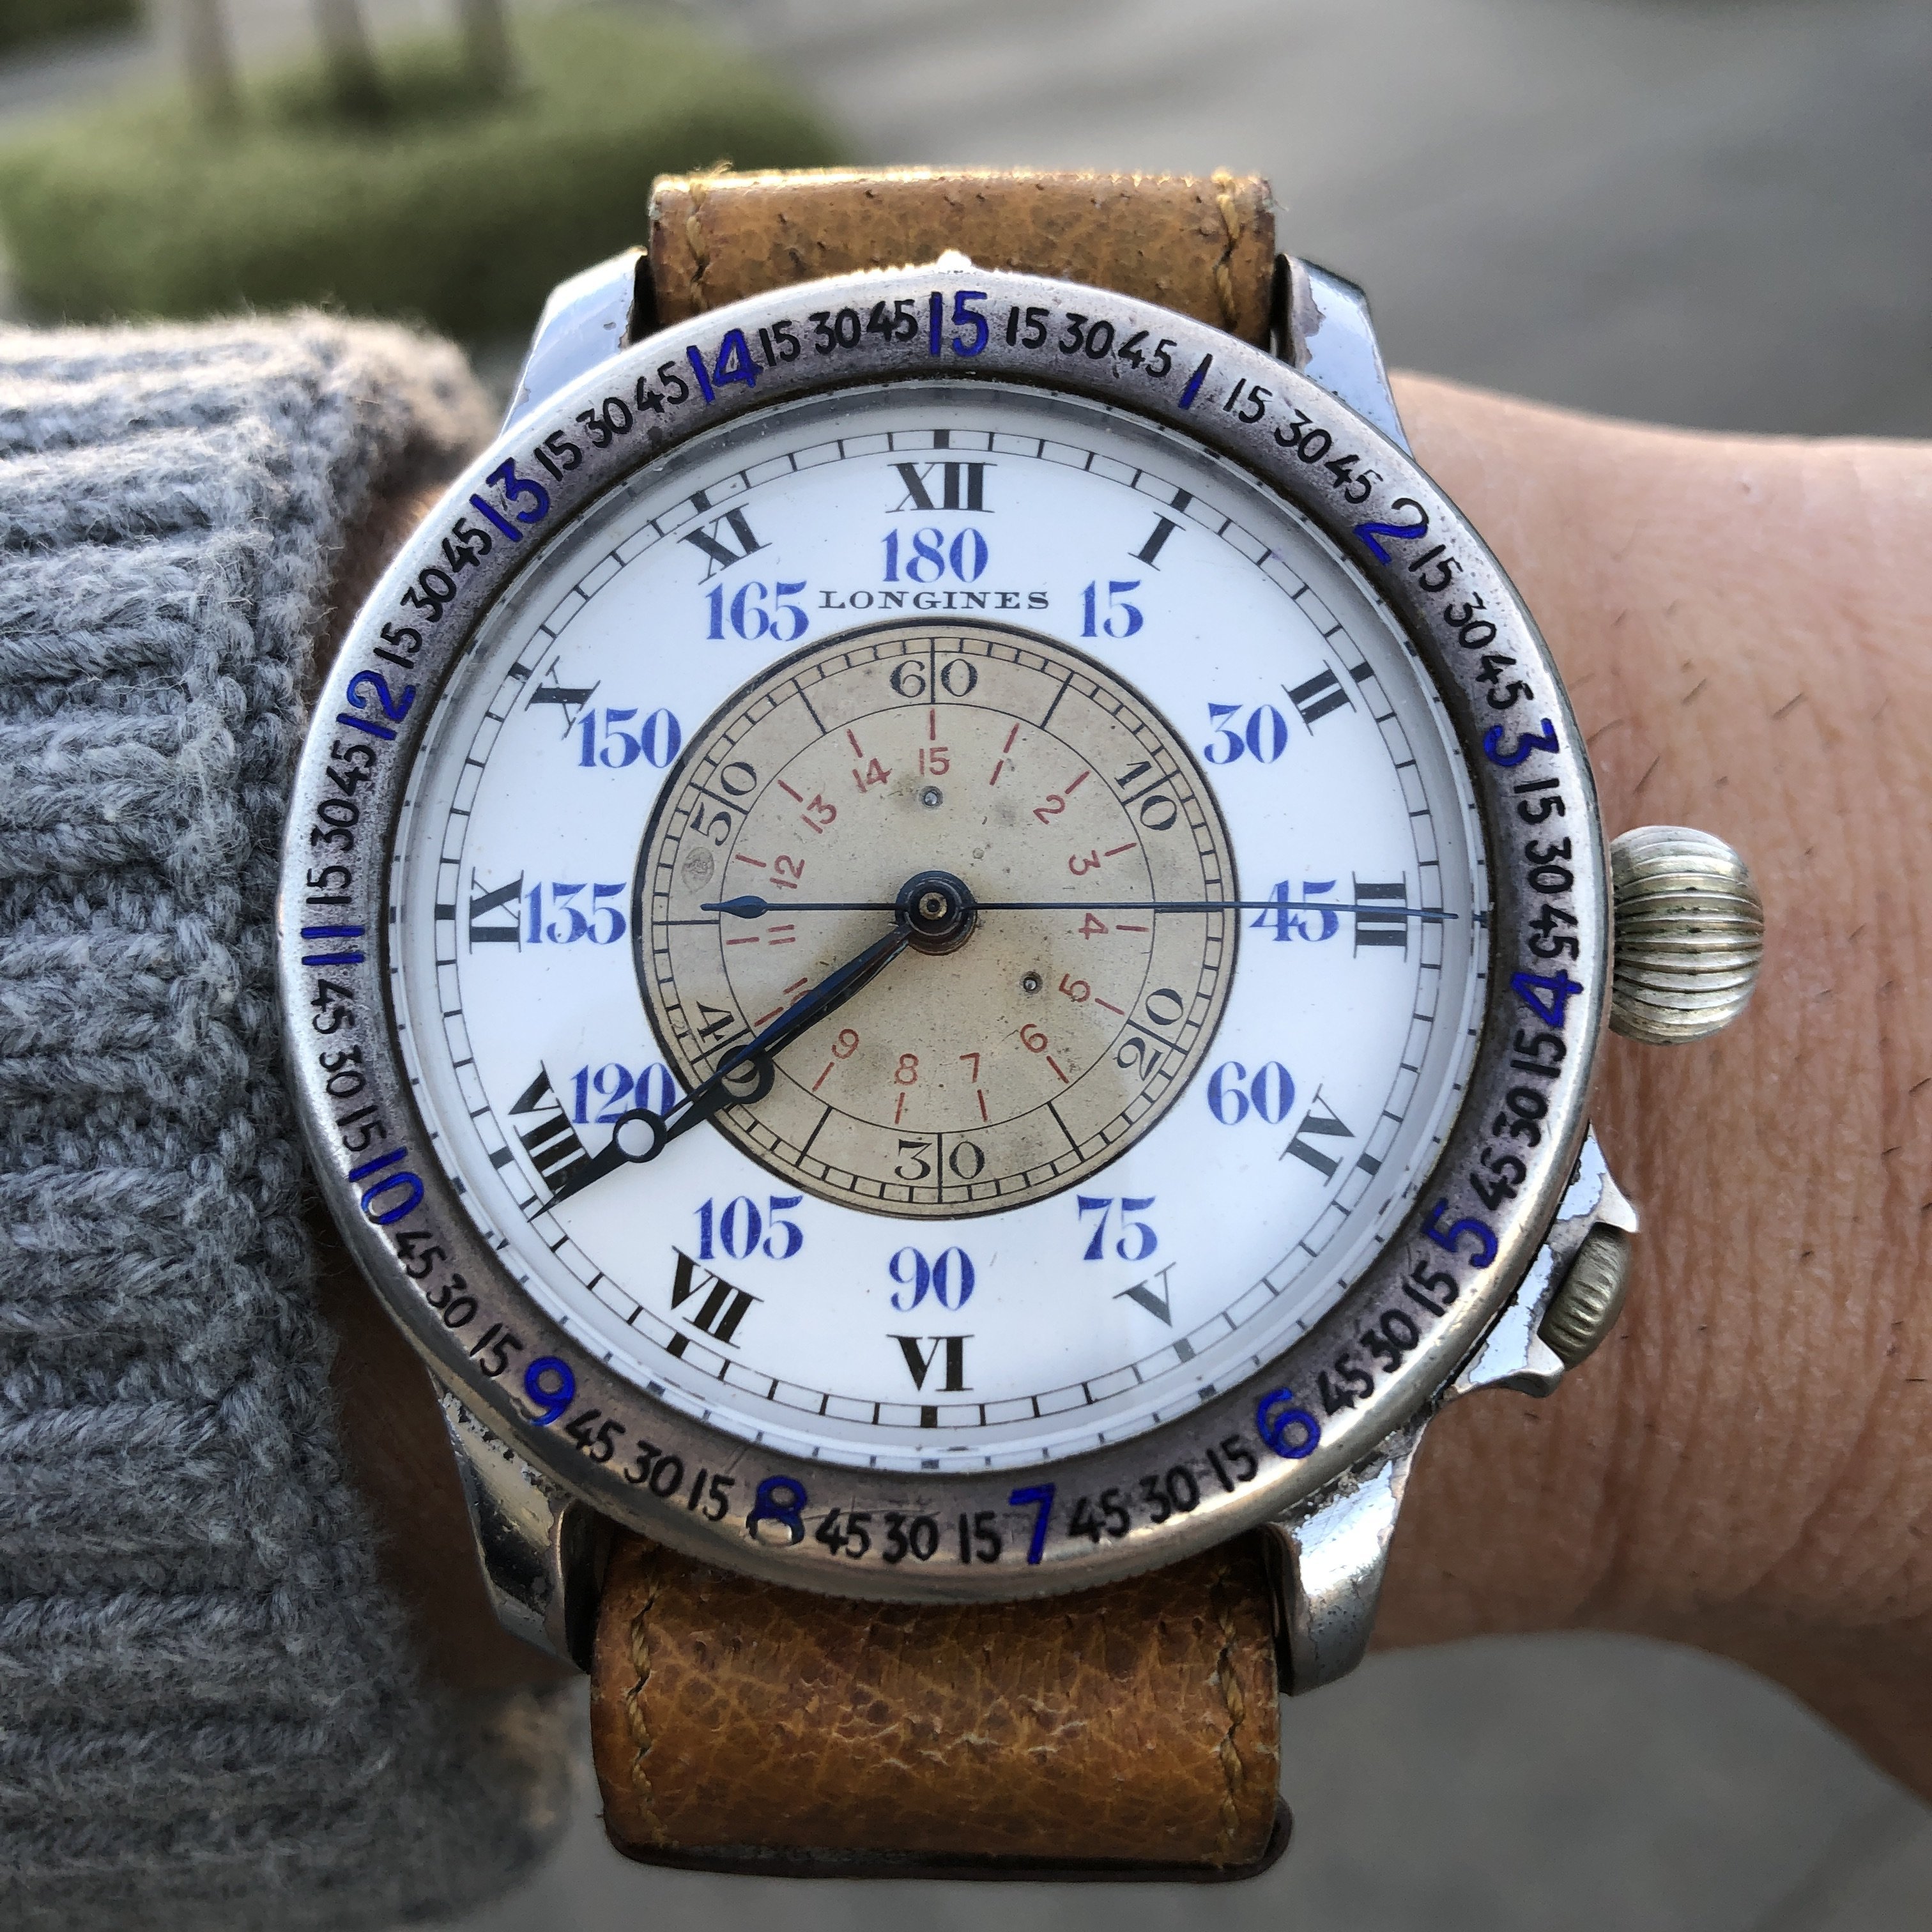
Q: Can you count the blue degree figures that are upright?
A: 12